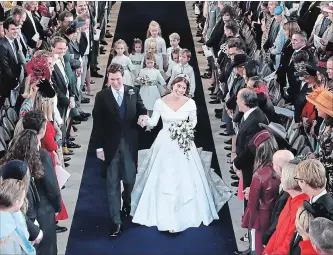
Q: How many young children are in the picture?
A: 8